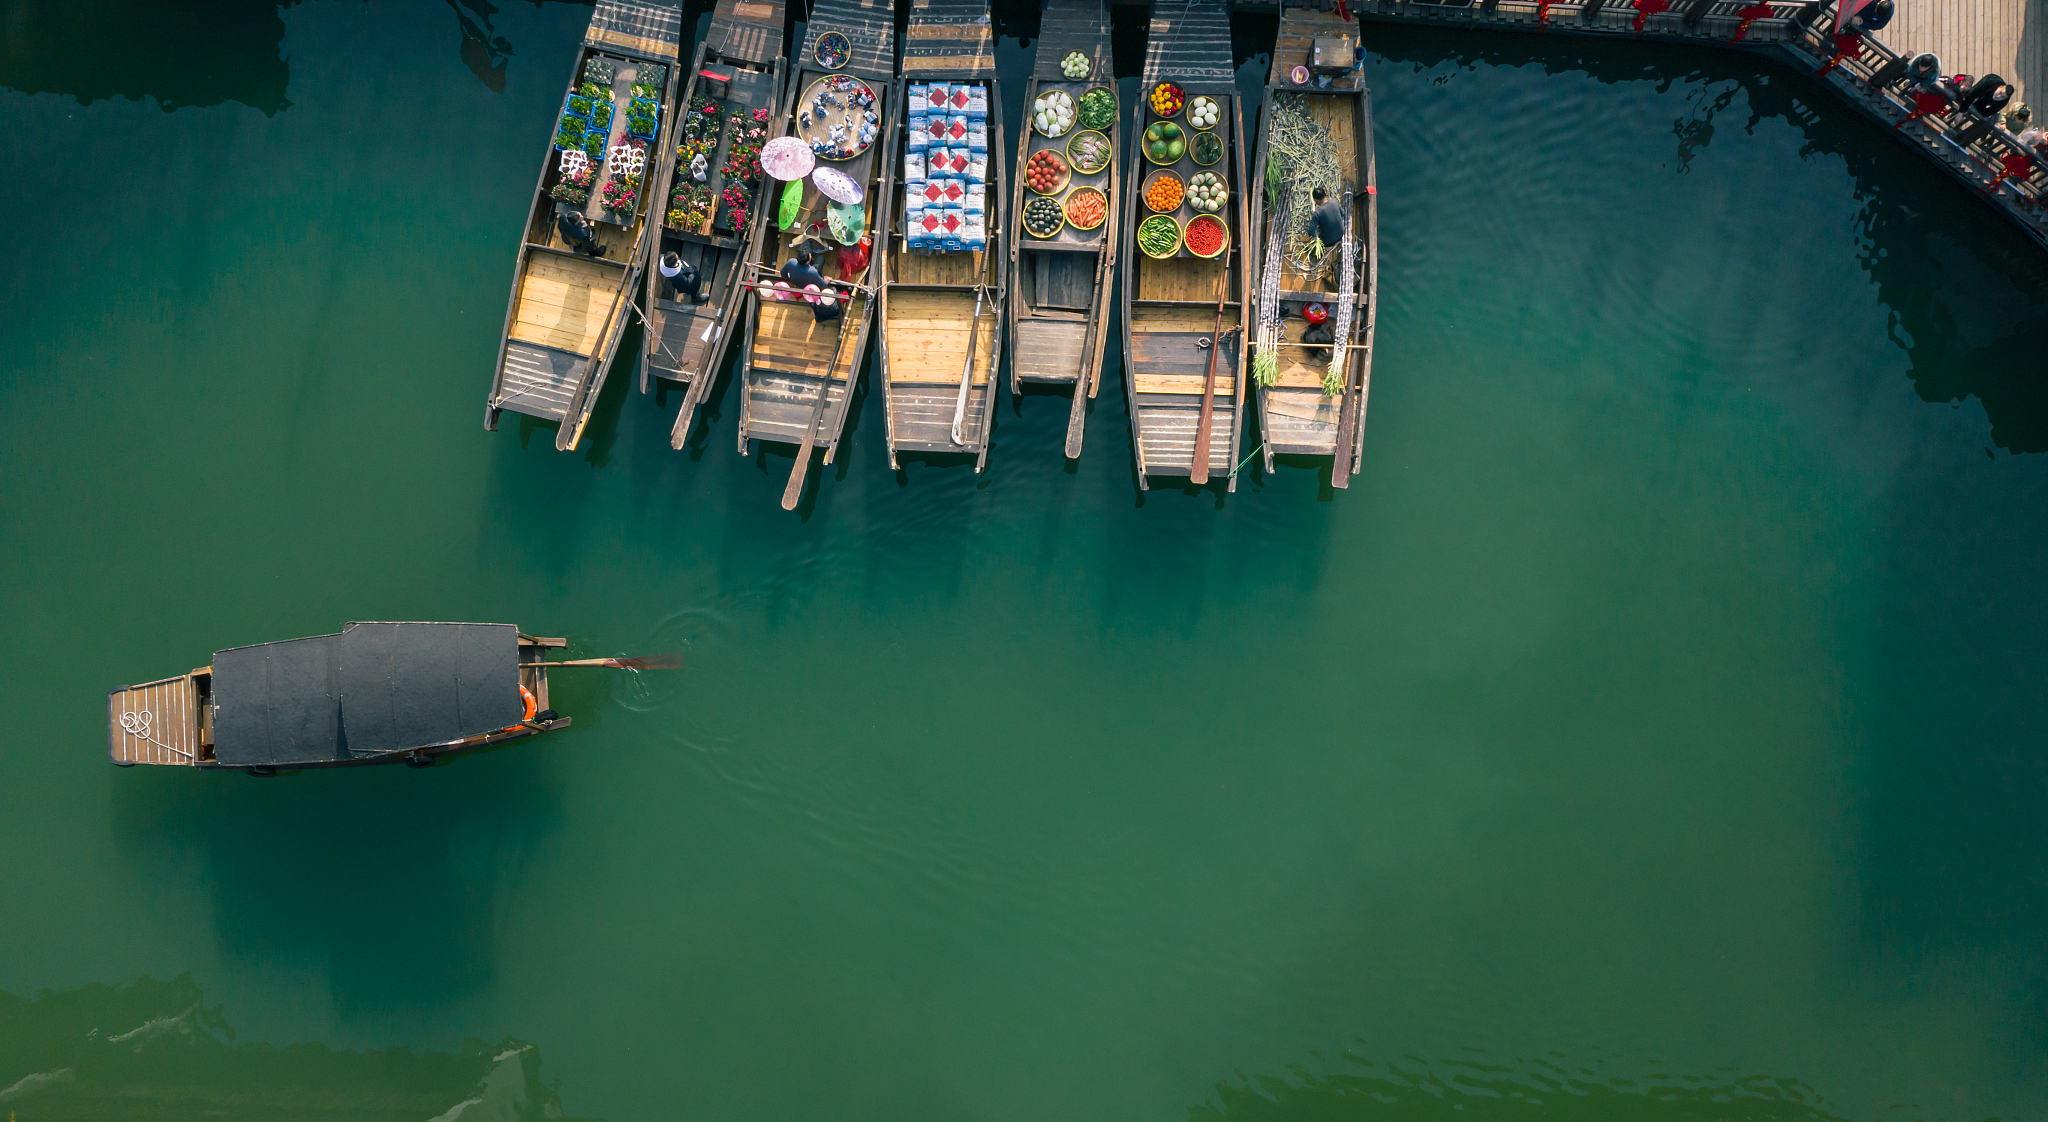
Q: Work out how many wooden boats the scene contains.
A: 8